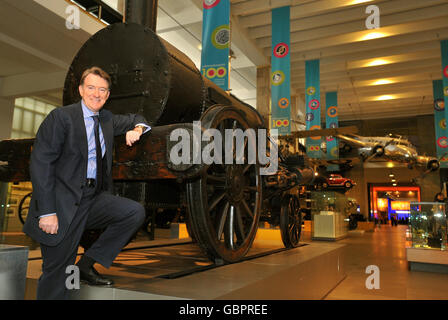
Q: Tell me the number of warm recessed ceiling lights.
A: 5